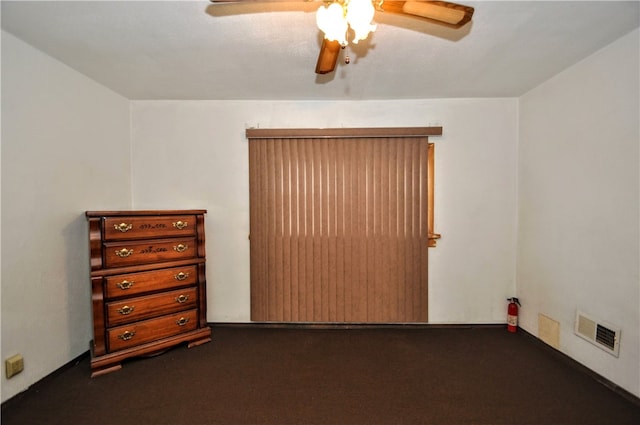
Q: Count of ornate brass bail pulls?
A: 10